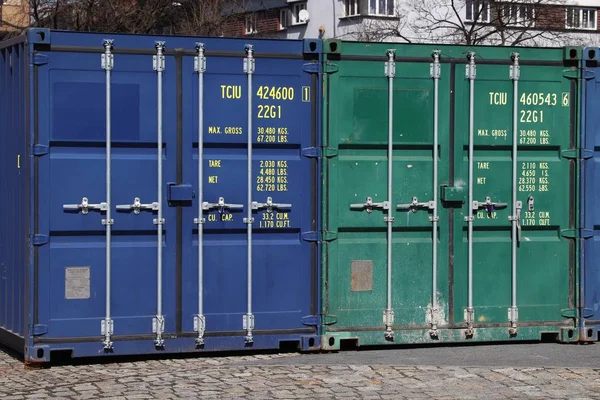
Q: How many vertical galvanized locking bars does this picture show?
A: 8